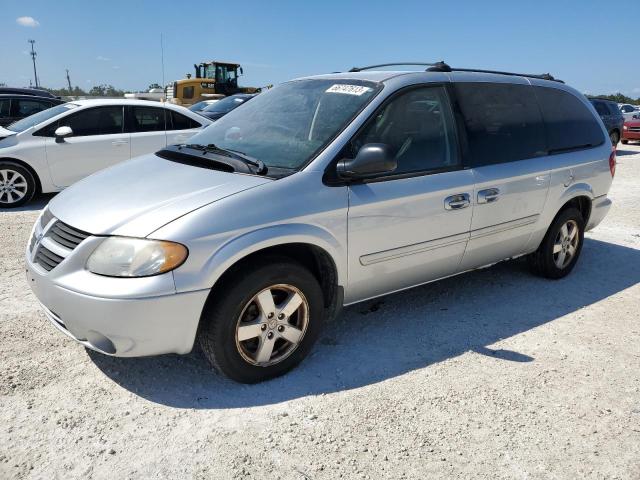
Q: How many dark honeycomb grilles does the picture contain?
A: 0